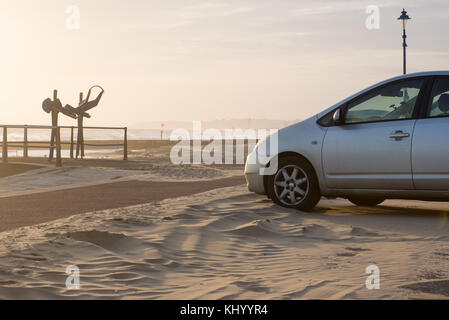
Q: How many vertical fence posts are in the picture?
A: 5